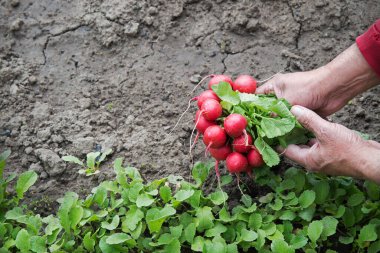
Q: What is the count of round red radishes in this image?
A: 11